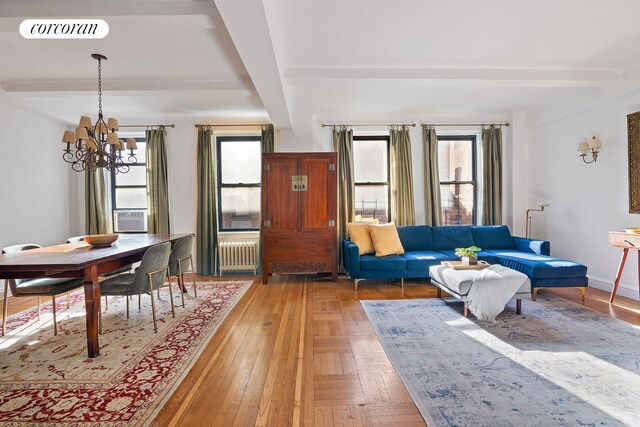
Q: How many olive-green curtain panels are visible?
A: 8